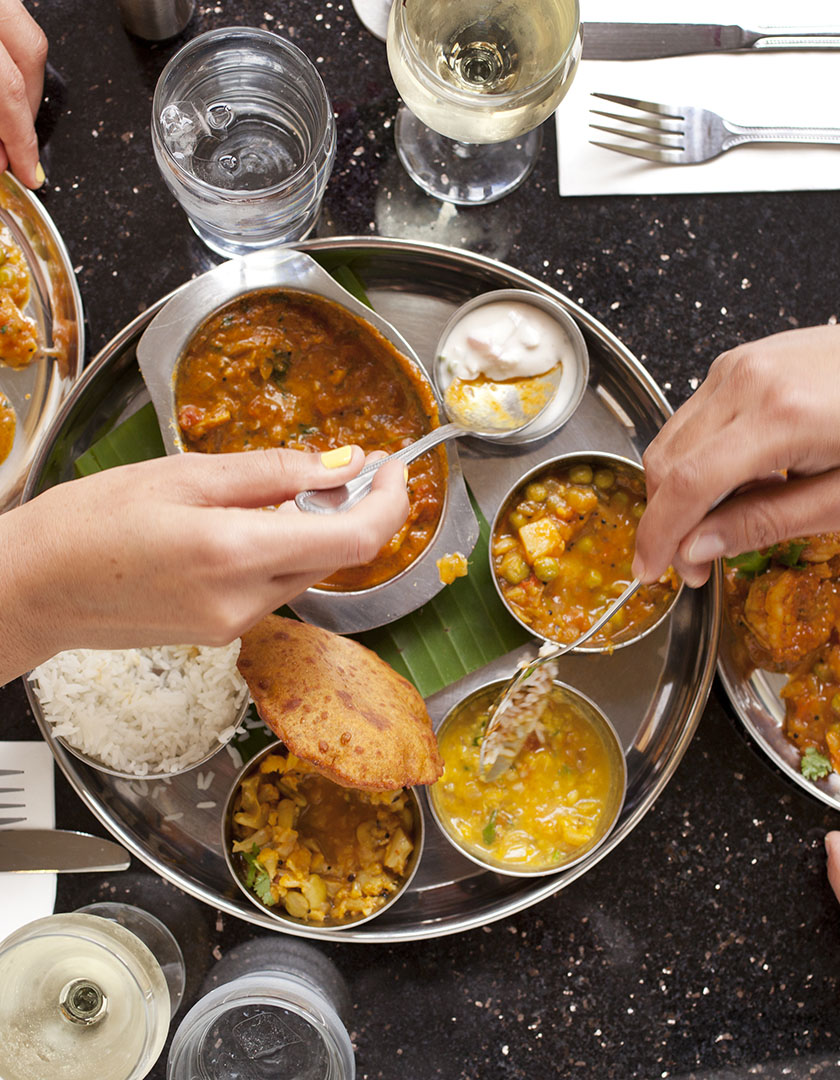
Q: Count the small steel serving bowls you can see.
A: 5